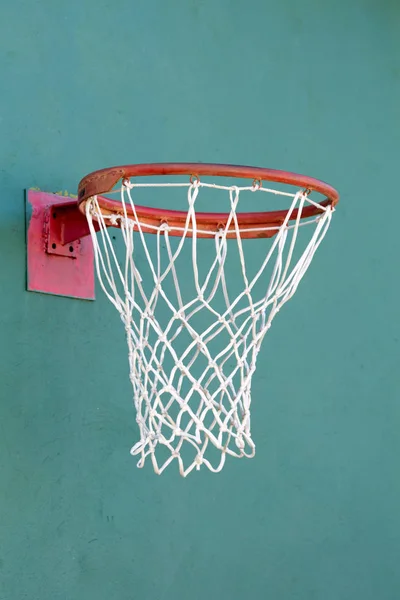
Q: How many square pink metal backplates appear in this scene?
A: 1